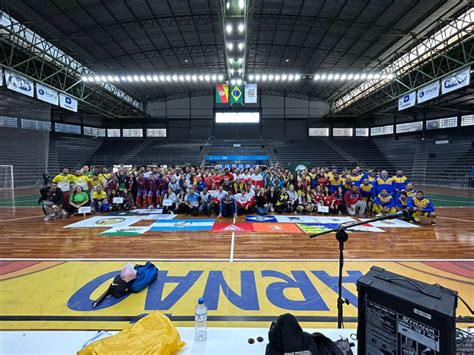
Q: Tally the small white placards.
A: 4